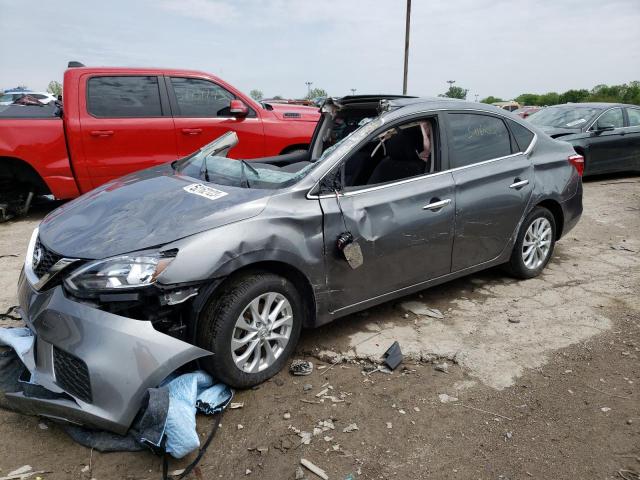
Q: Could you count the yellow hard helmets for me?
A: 0